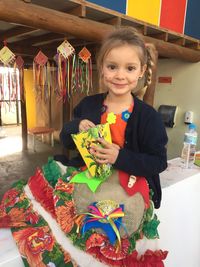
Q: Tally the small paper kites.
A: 5